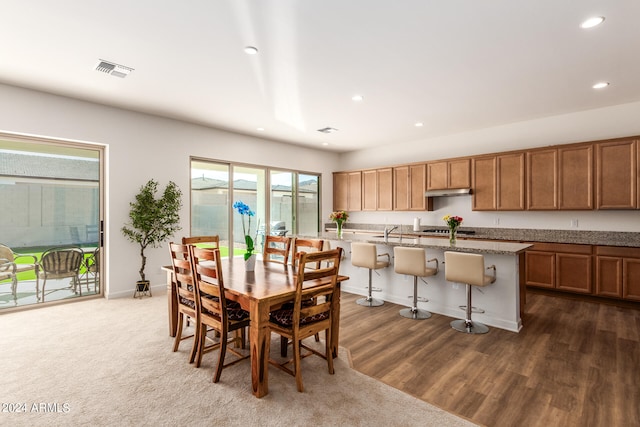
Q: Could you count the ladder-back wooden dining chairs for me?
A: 6